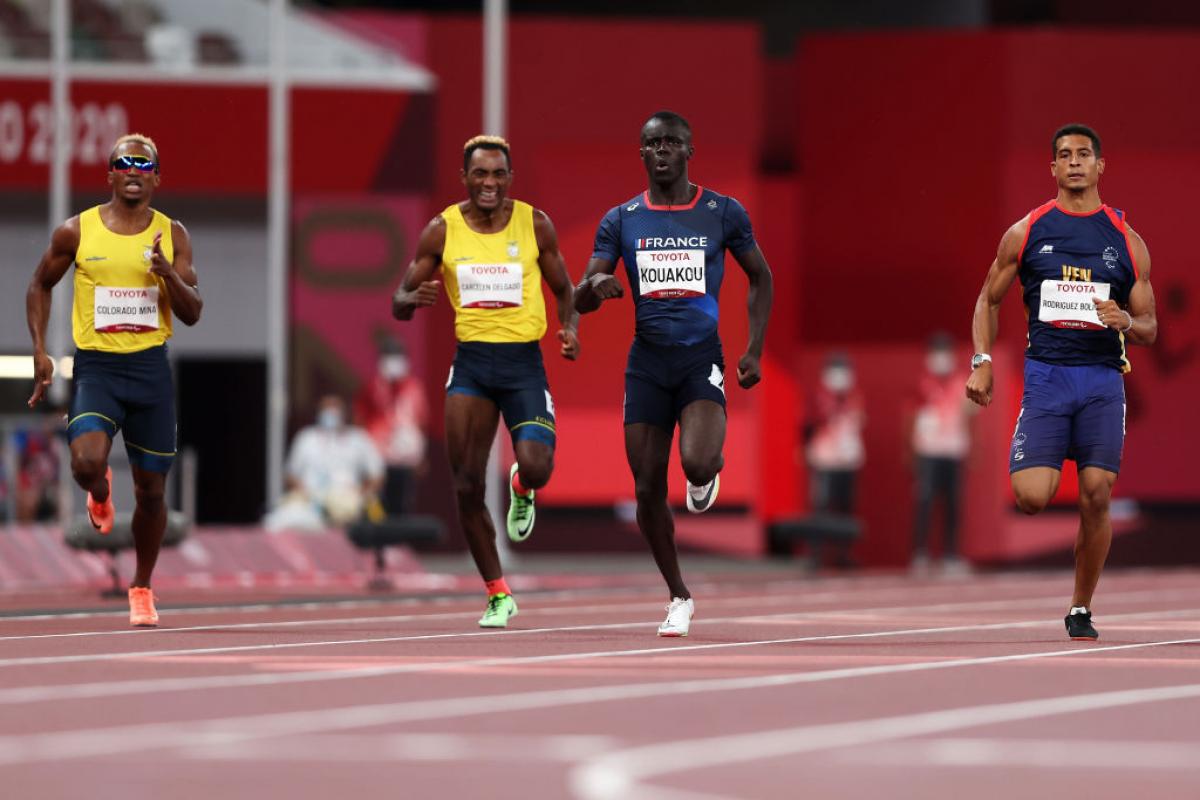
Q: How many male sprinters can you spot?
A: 4